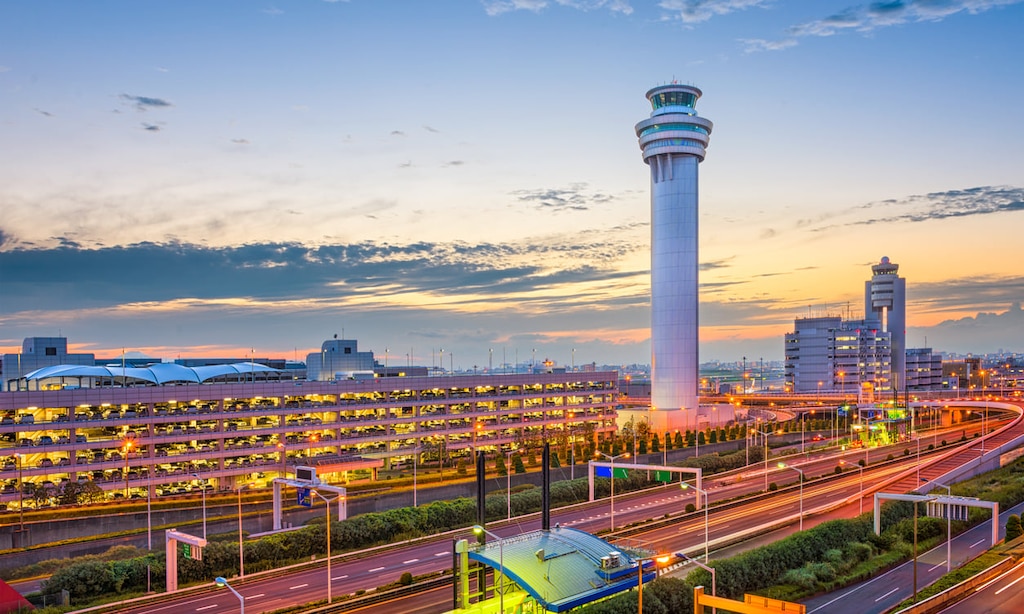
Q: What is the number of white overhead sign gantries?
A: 4